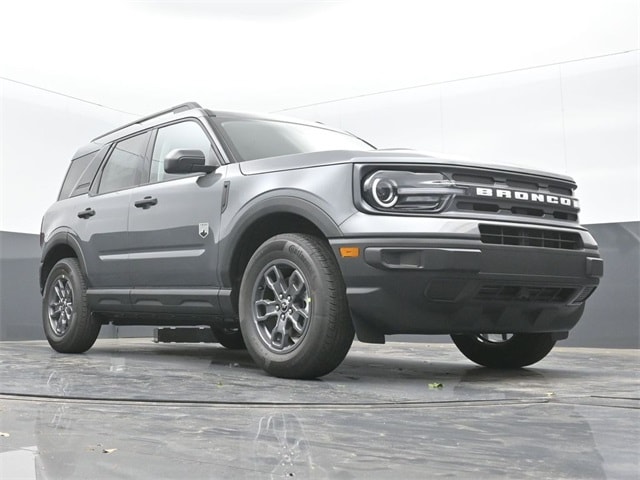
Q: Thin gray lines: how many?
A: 2